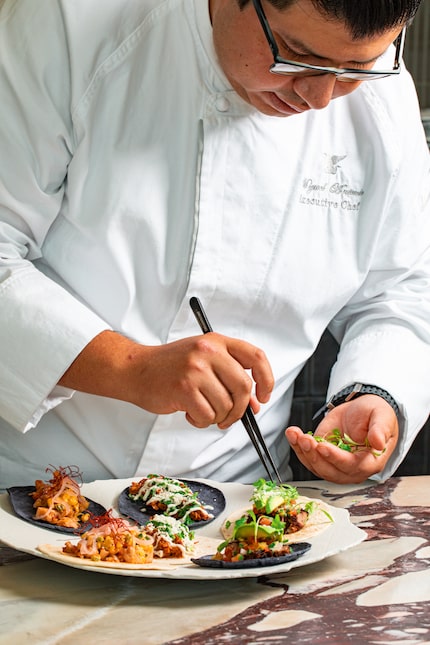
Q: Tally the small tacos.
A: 6